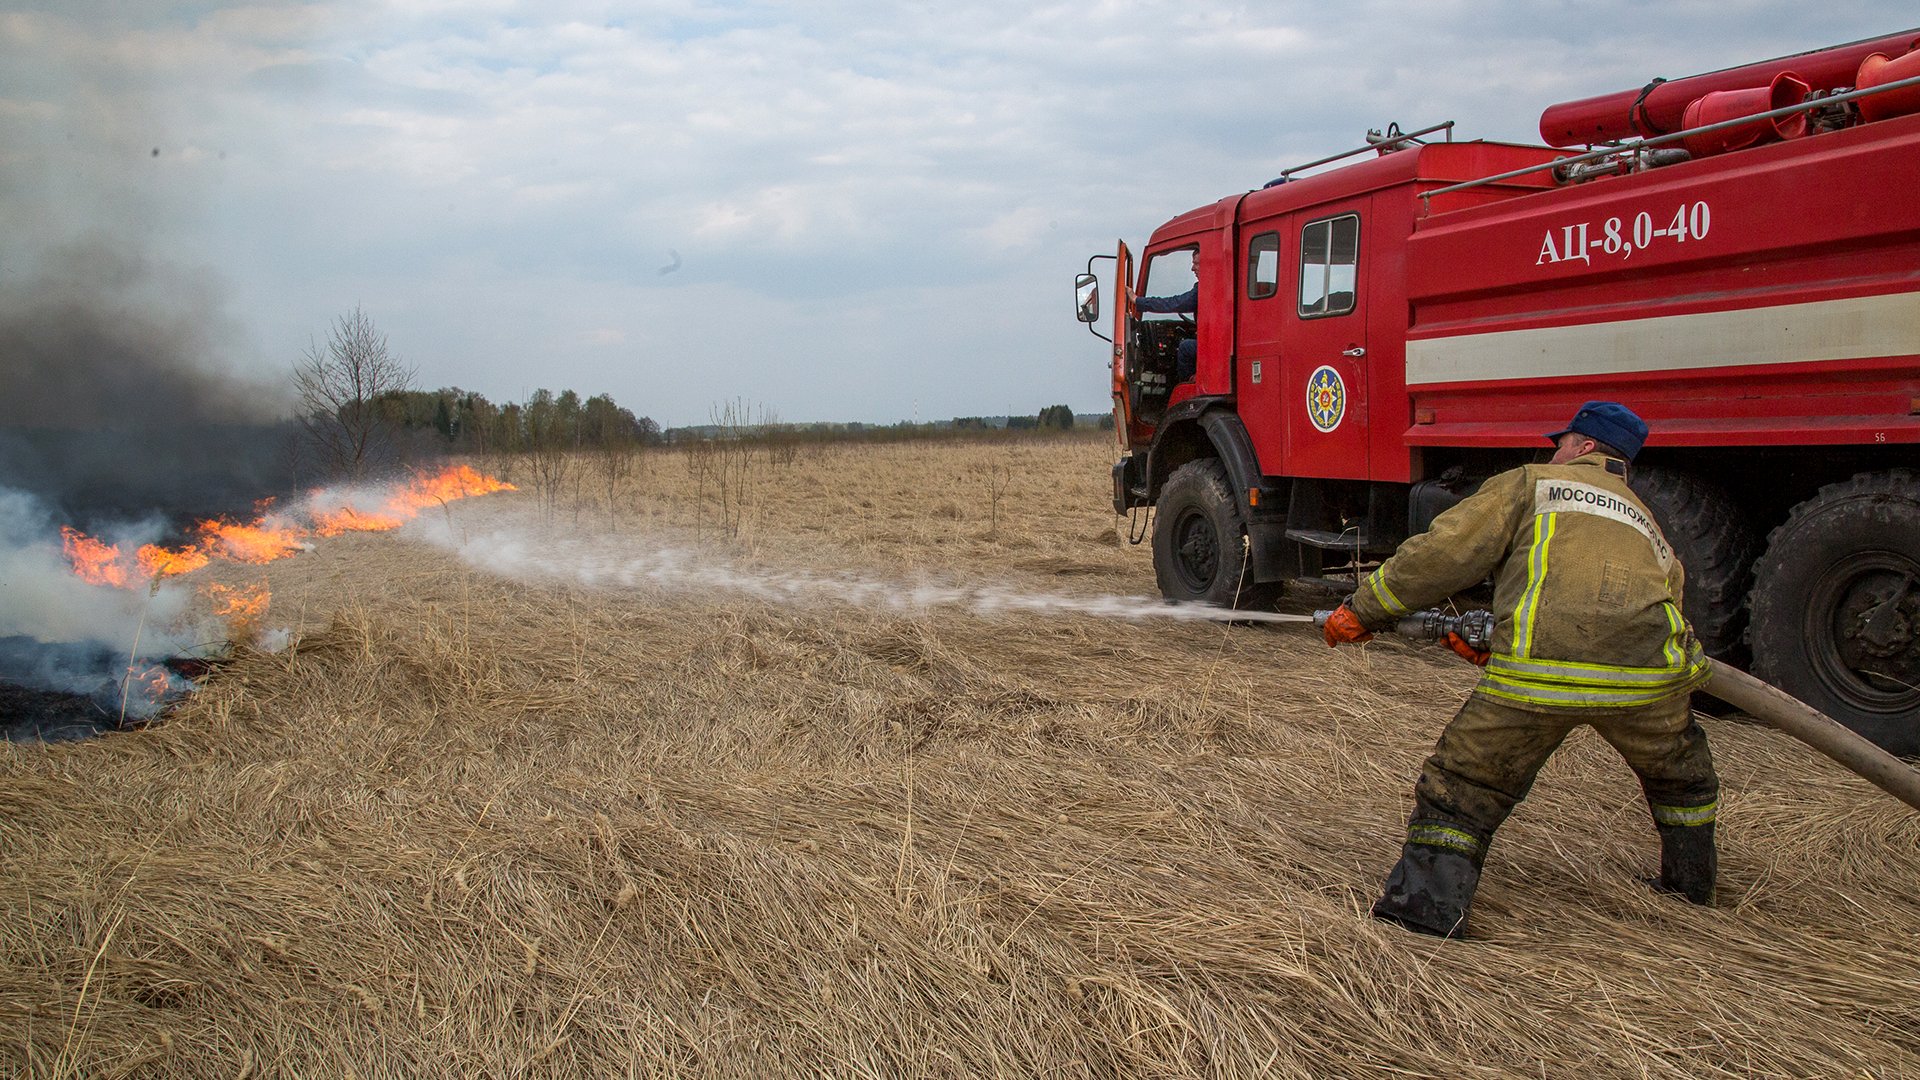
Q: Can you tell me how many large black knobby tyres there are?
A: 3